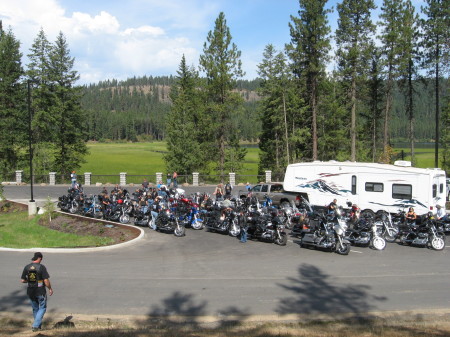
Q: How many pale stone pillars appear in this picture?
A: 8